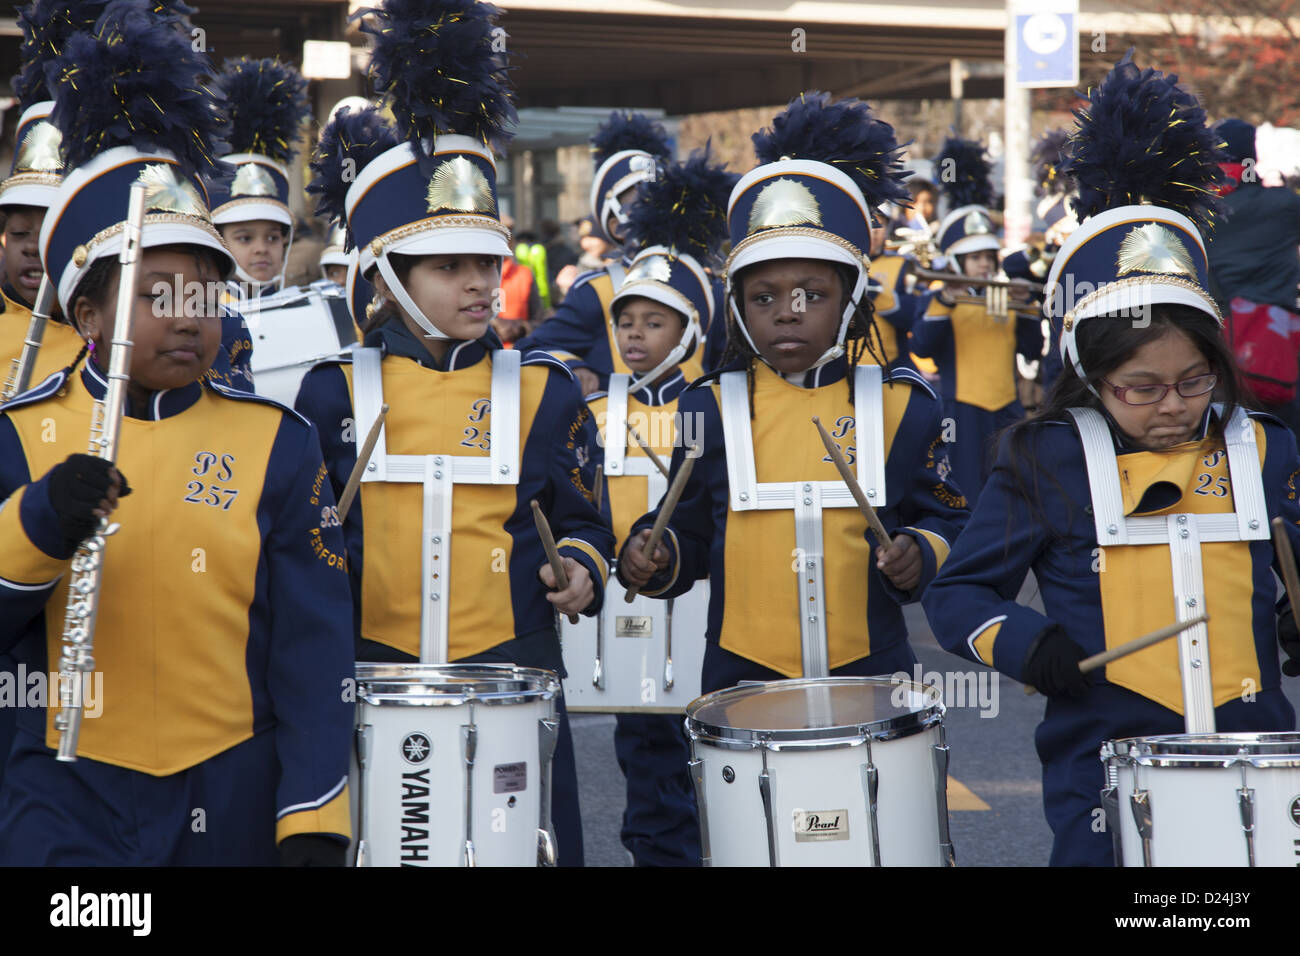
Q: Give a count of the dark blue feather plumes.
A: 11